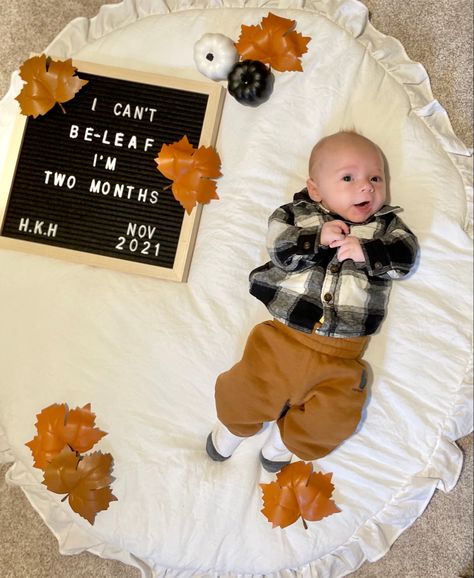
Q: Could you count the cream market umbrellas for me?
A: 0